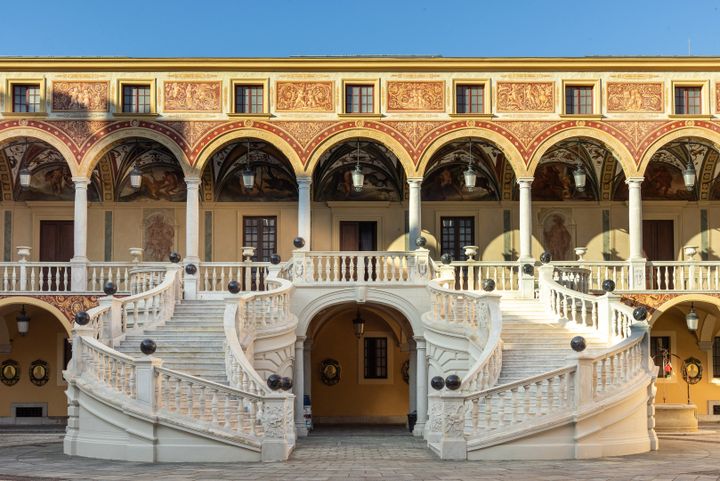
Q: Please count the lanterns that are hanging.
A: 10